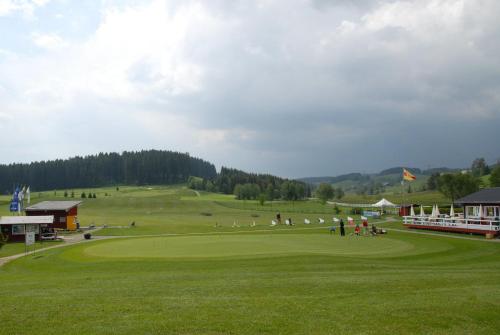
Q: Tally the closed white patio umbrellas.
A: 6